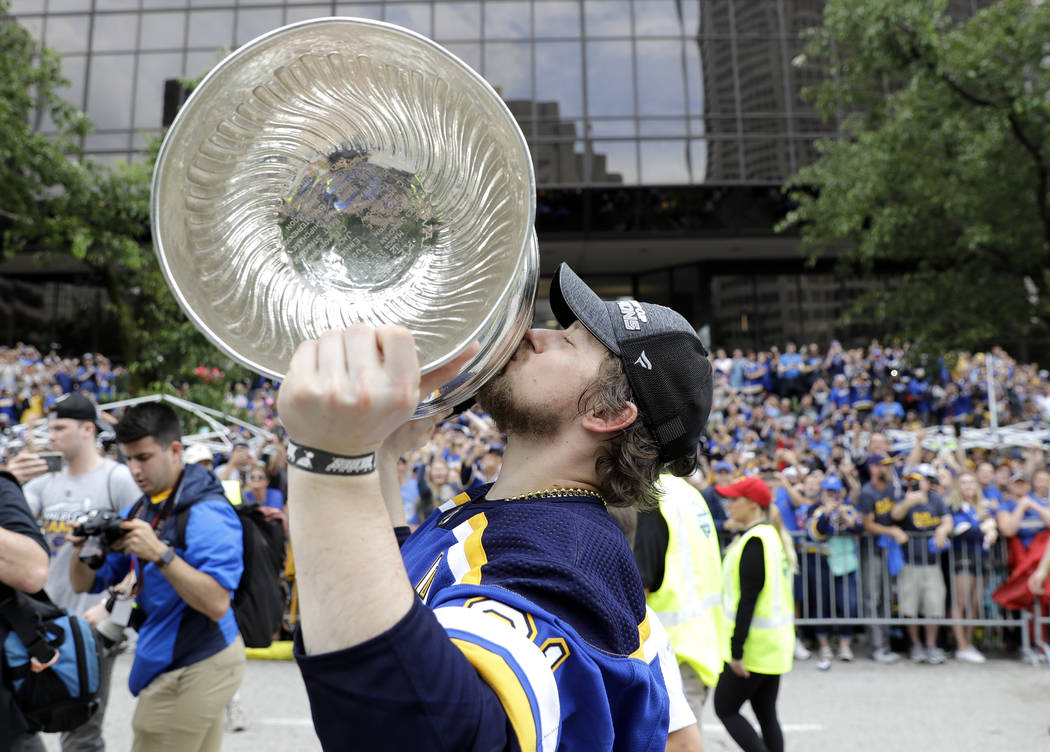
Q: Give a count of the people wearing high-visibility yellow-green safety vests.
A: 2